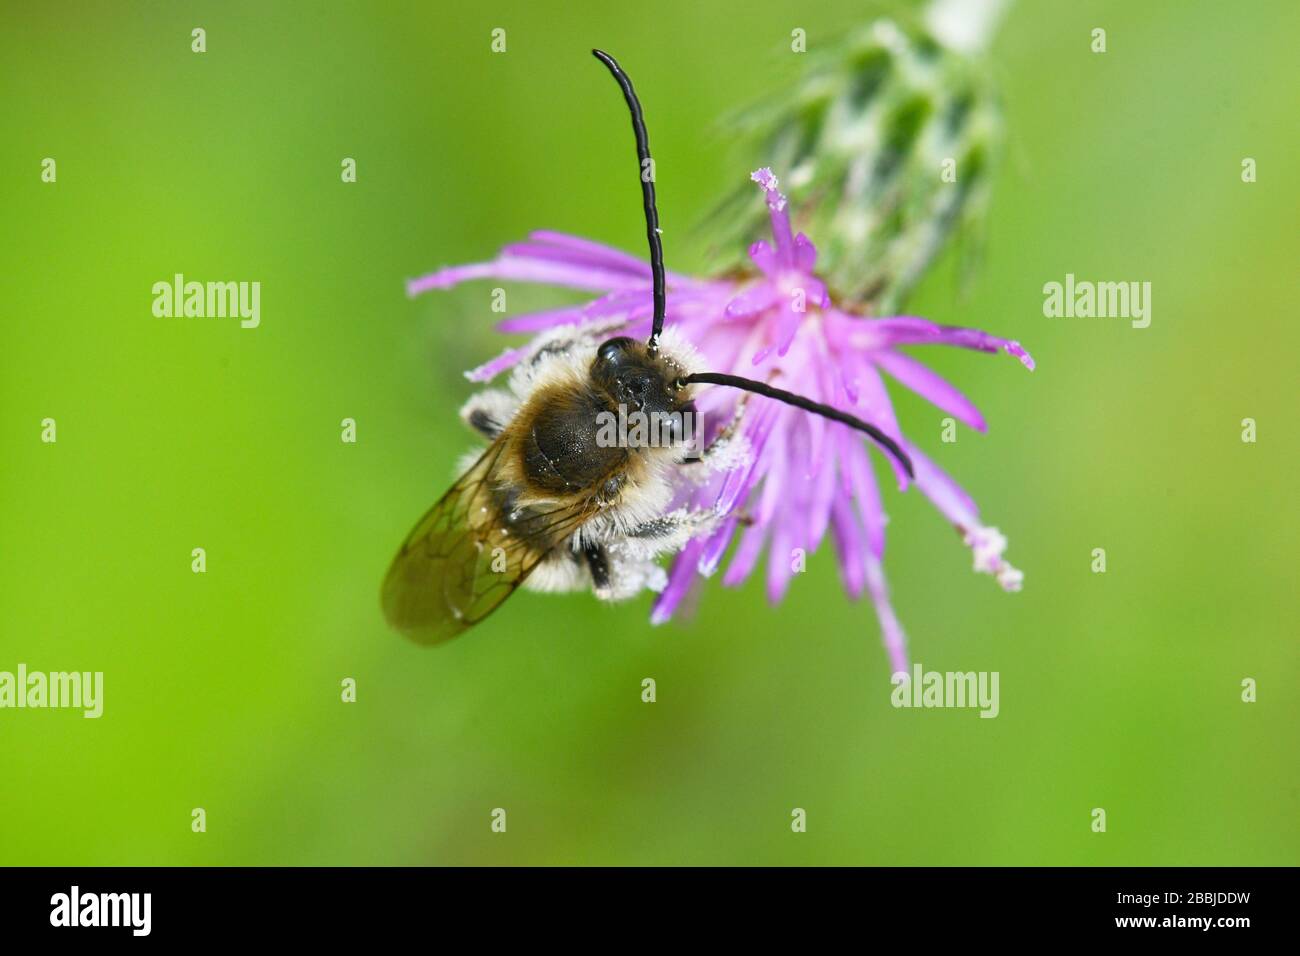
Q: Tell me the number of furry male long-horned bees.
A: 1